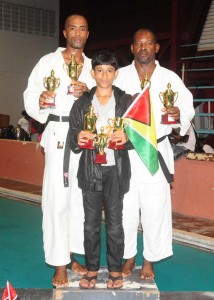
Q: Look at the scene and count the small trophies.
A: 7